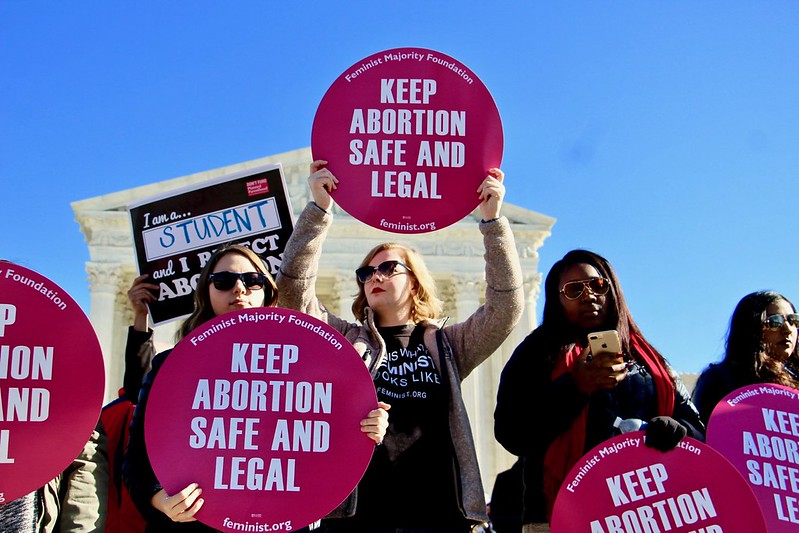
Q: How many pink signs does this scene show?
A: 5